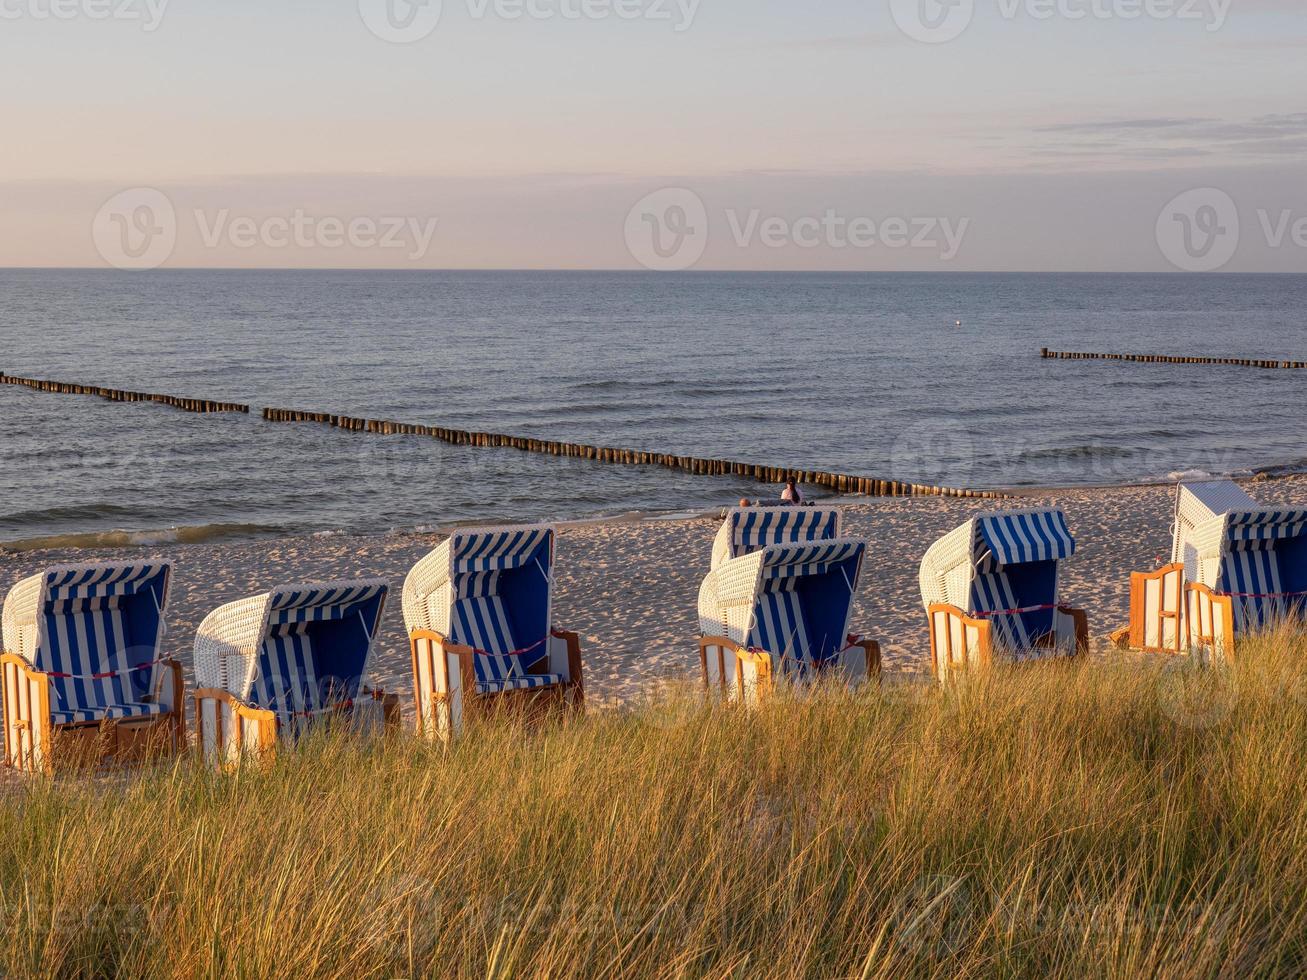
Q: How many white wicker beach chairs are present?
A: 8